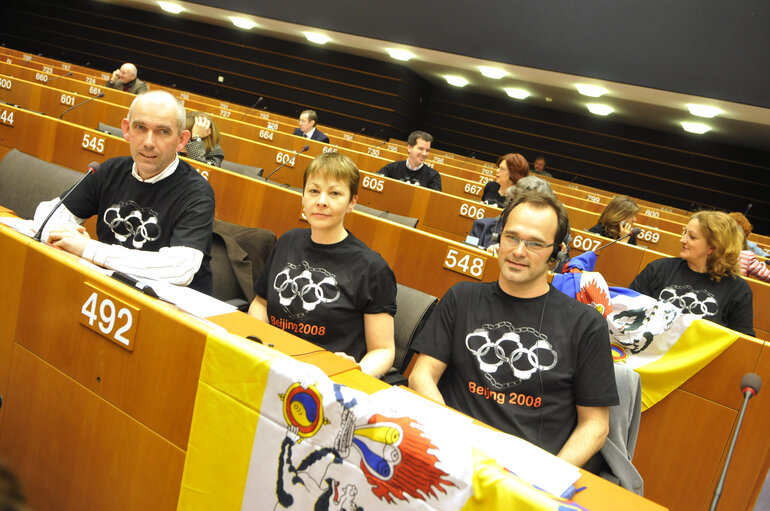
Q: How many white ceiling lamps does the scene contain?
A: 11